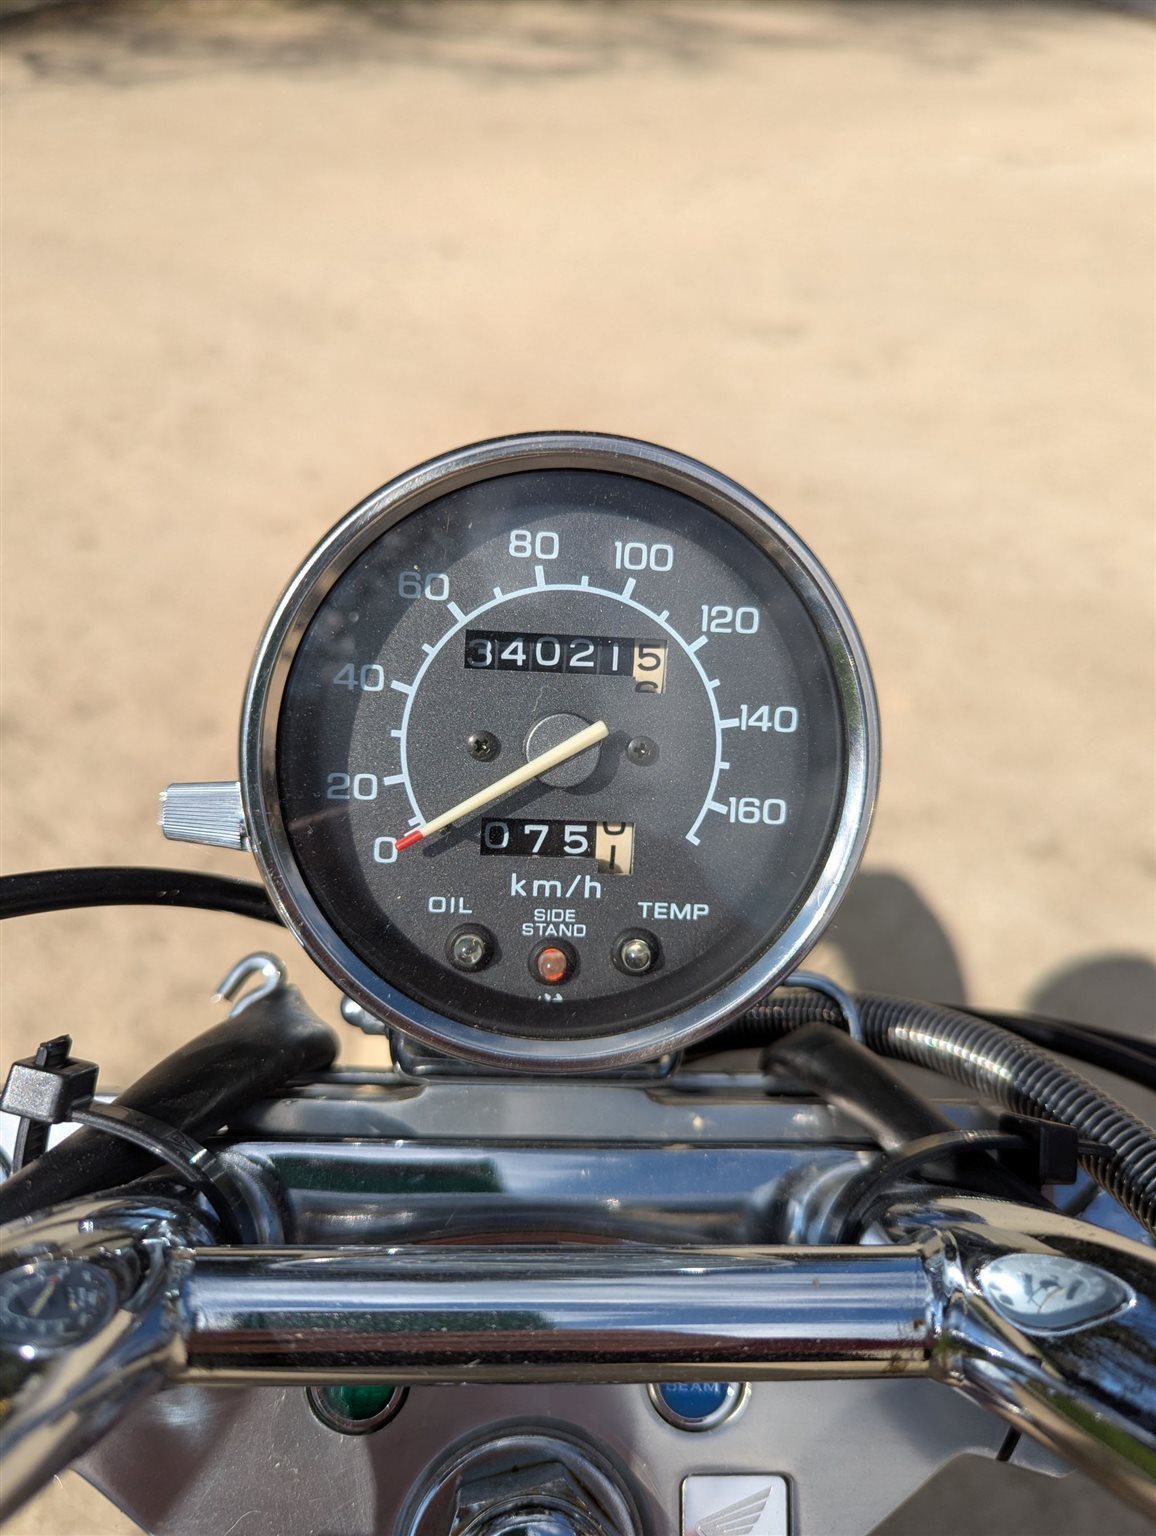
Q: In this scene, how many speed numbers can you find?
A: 9